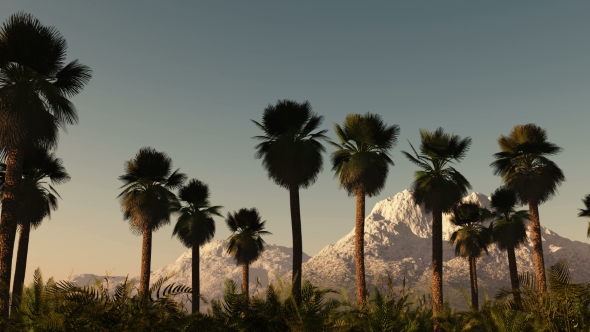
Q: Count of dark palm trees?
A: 12